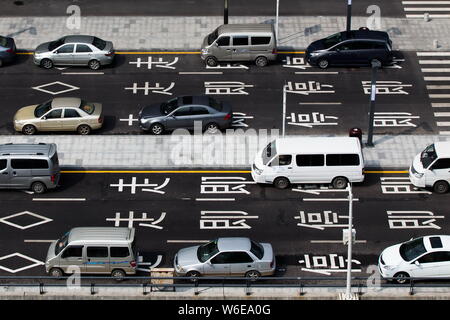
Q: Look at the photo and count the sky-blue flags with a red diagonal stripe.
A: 0